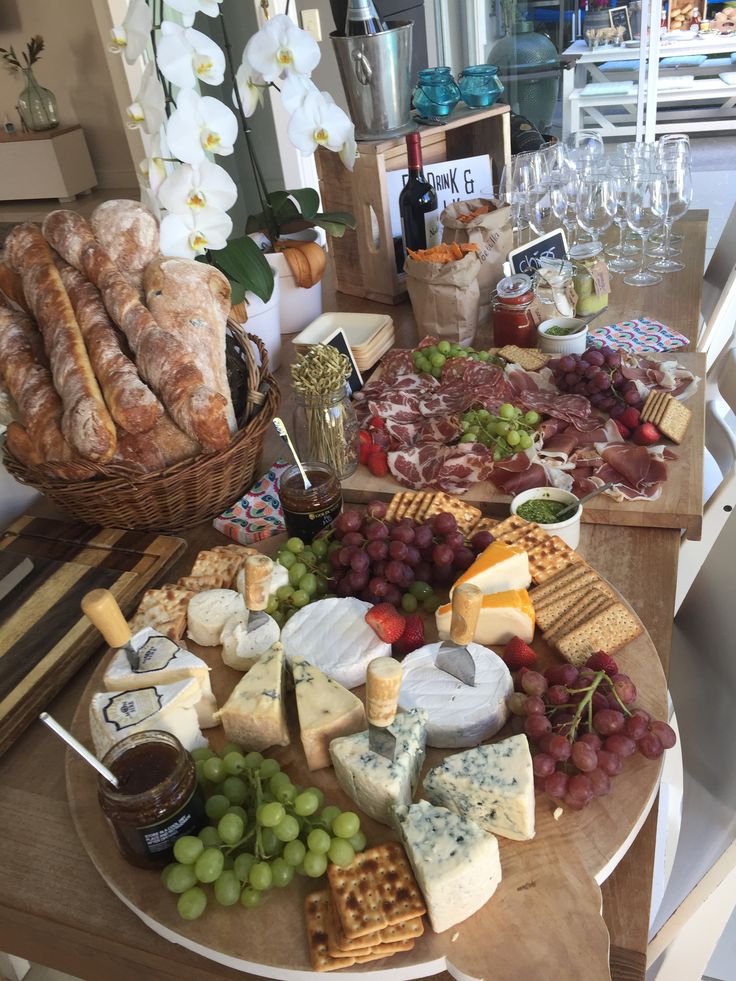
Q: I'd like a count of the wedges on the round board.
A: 9